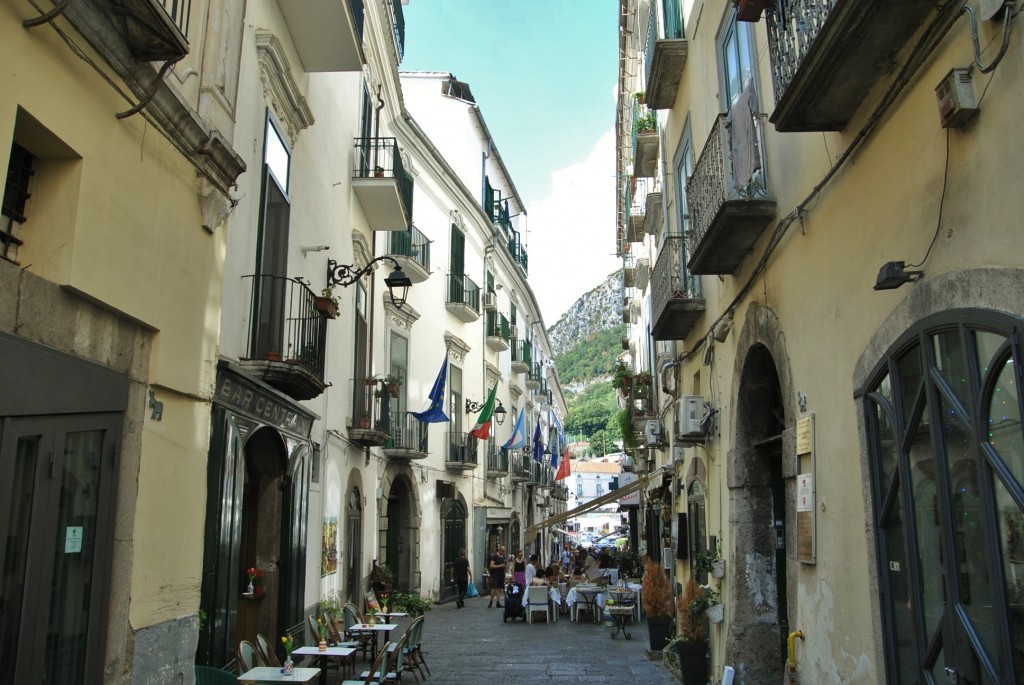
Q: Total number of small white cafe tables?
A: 4